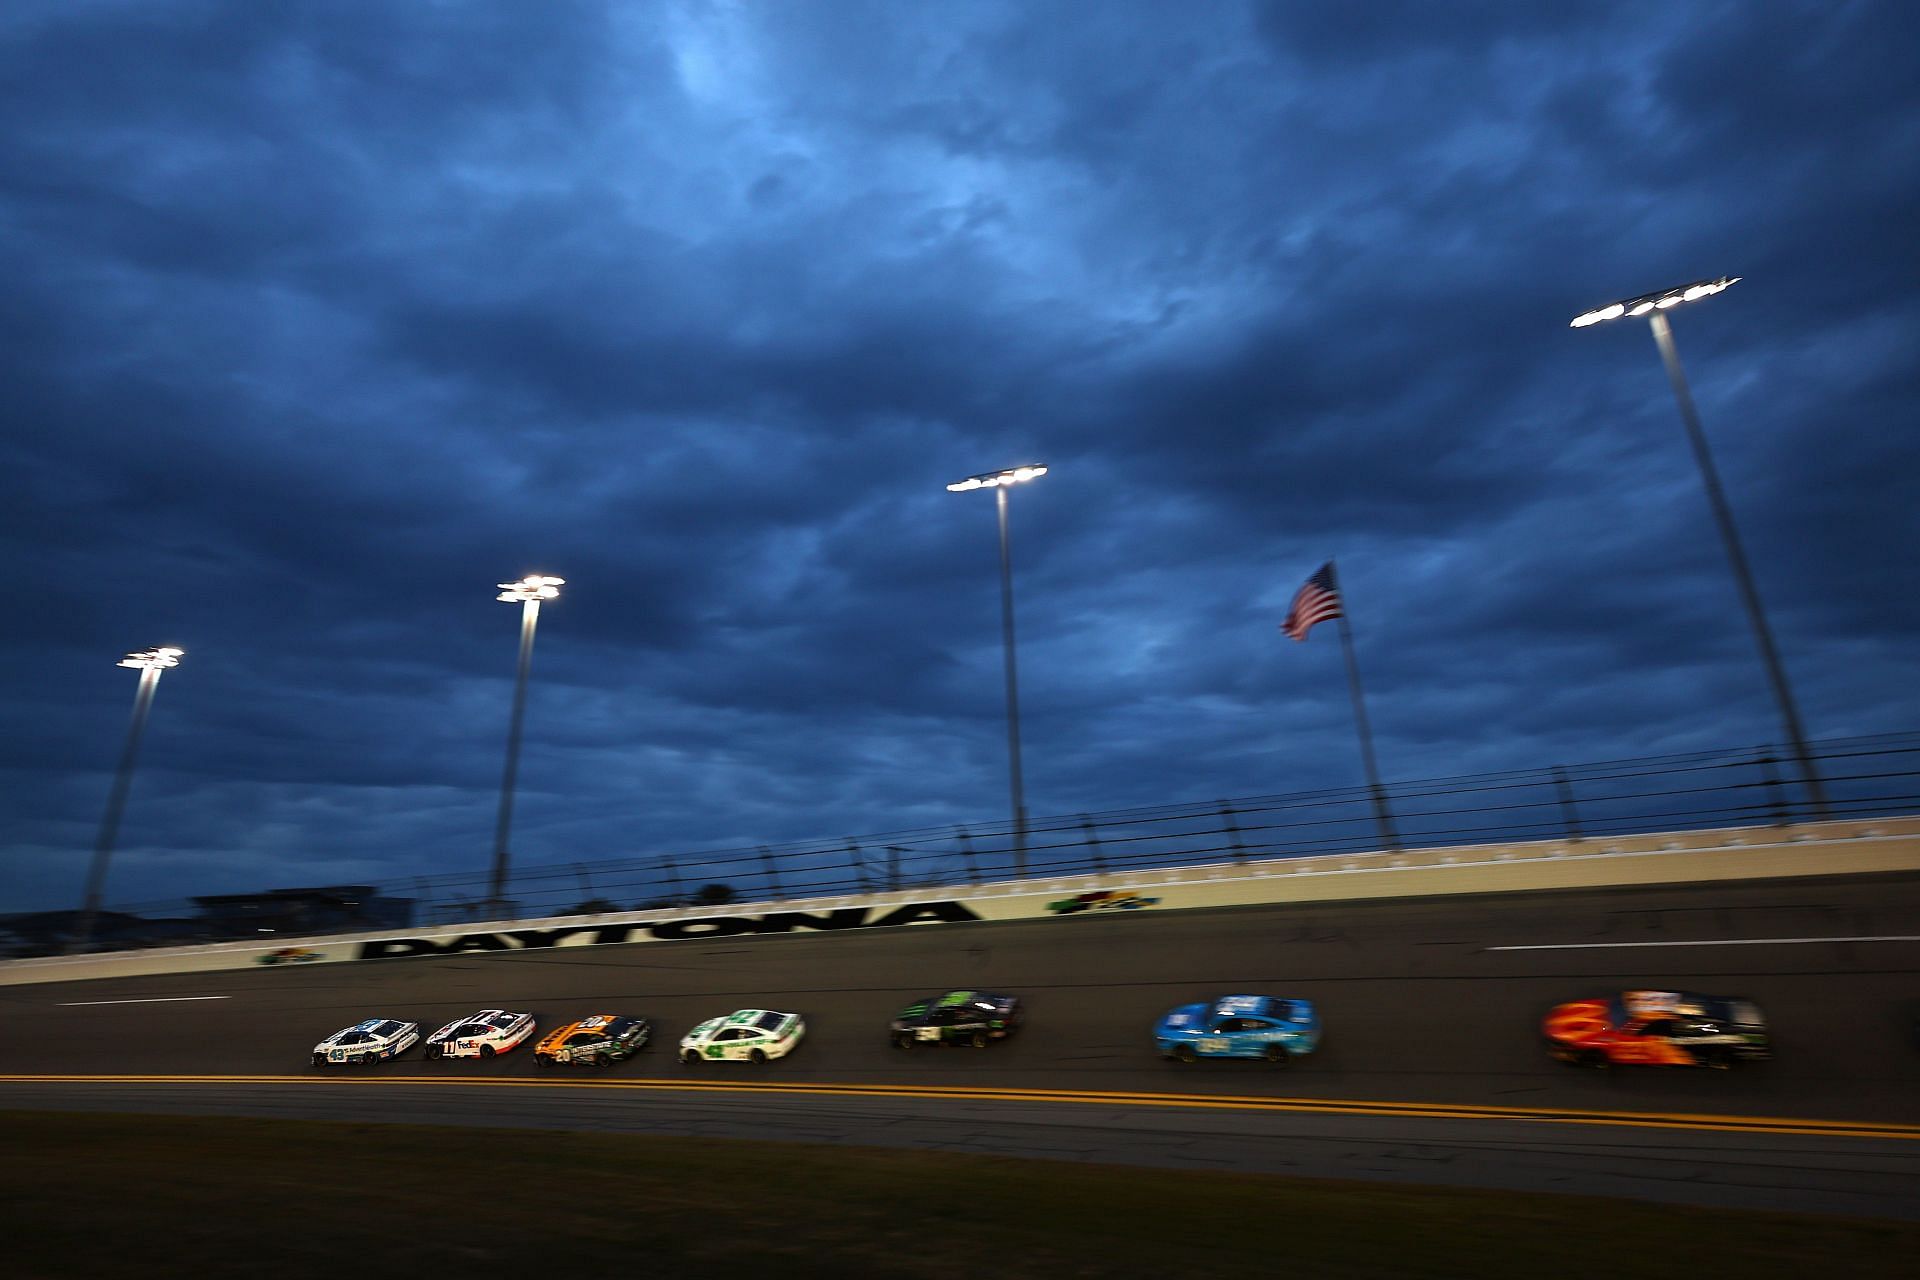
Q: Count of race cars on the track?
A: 7